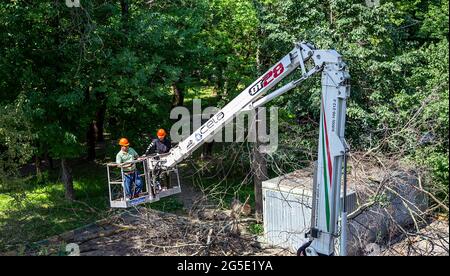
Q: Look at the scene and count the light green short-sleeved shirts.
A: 1